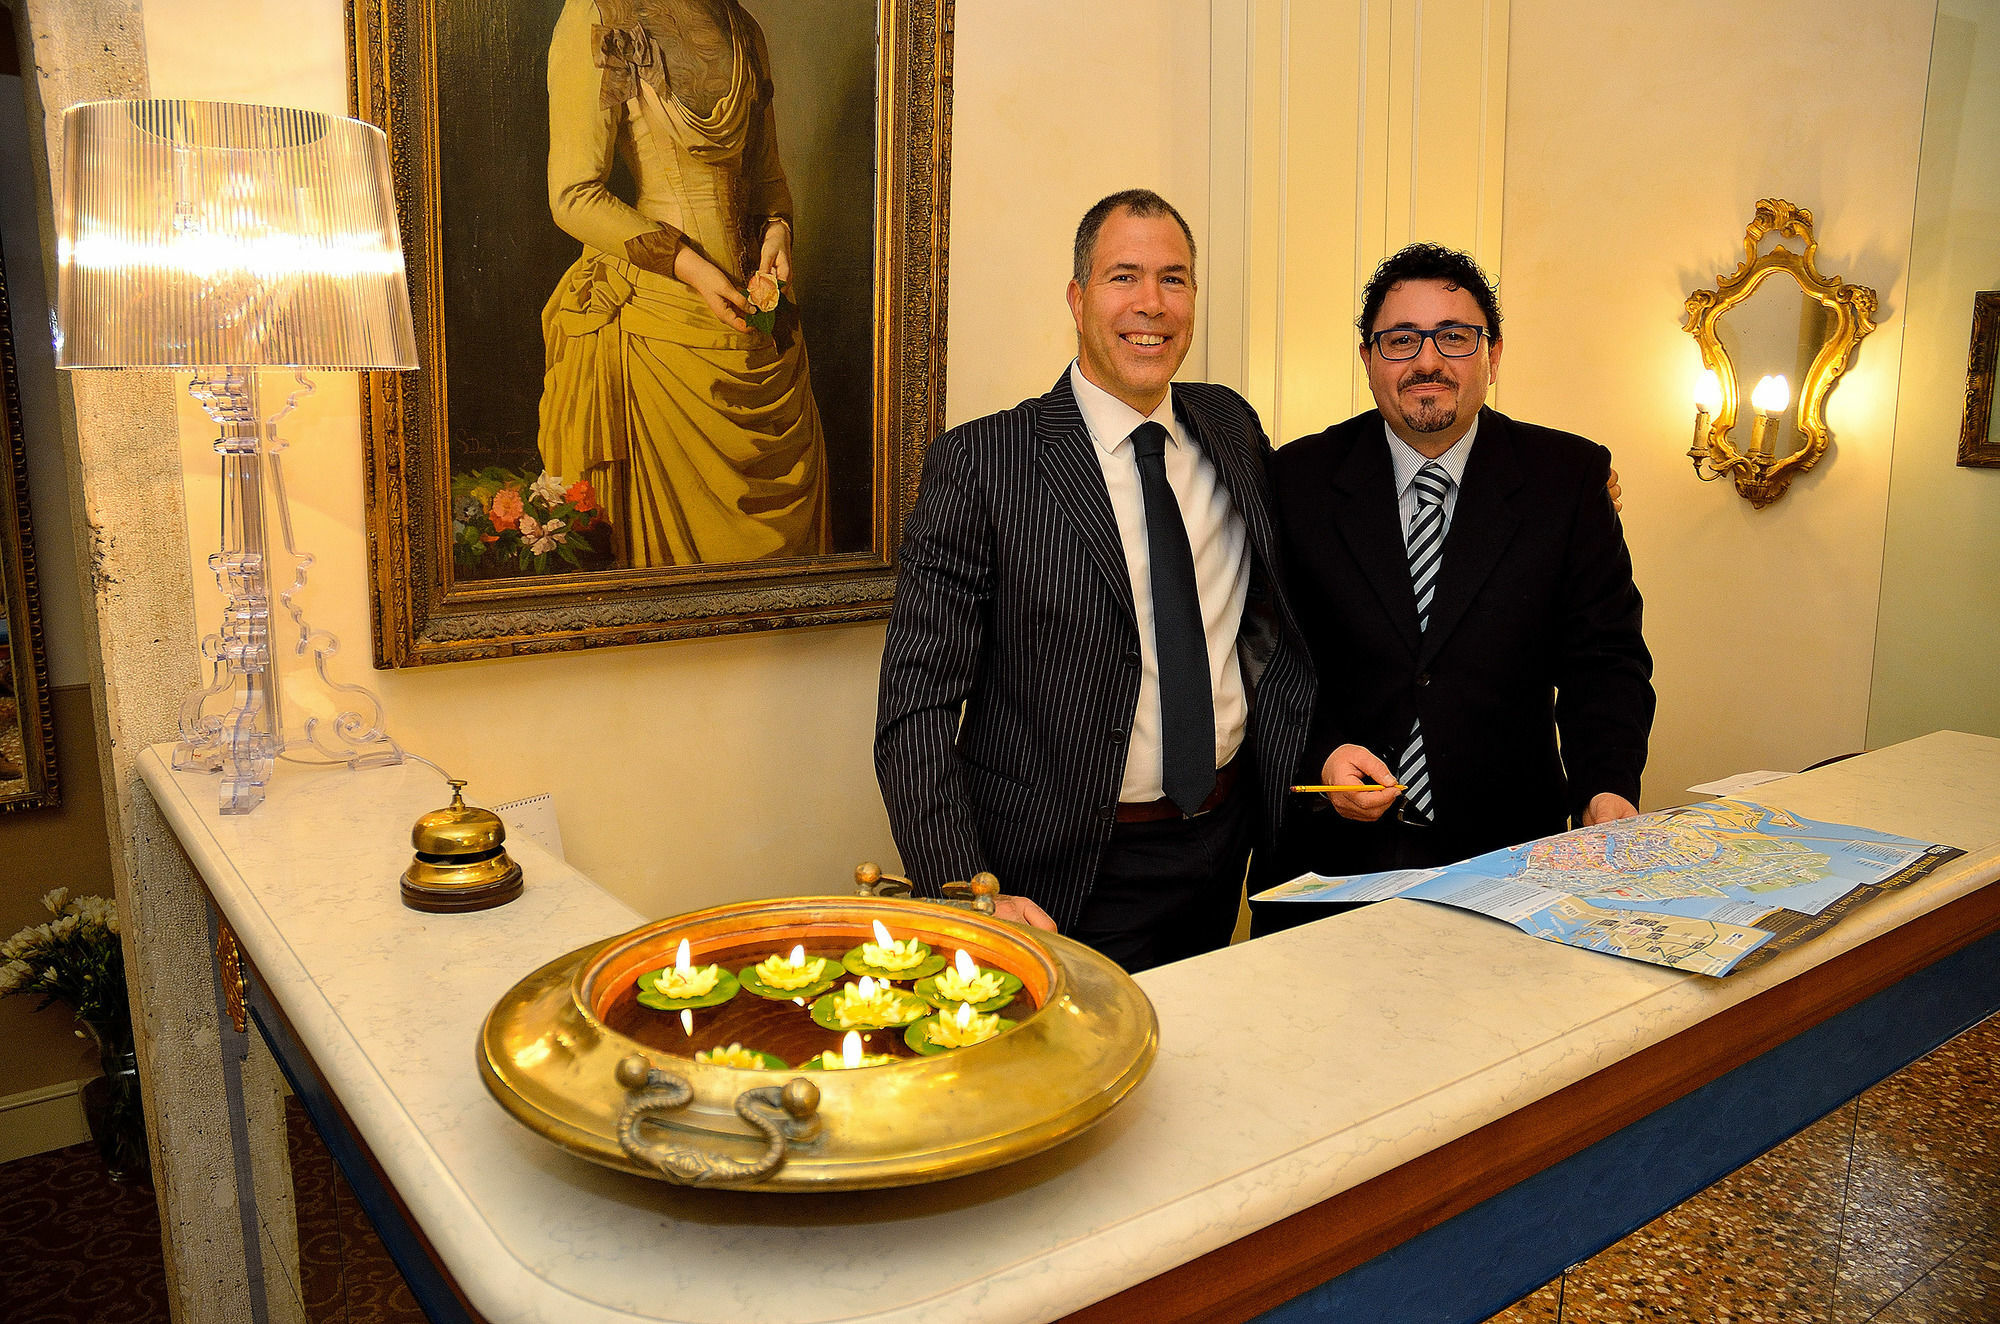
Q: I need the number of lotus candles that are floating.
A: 8